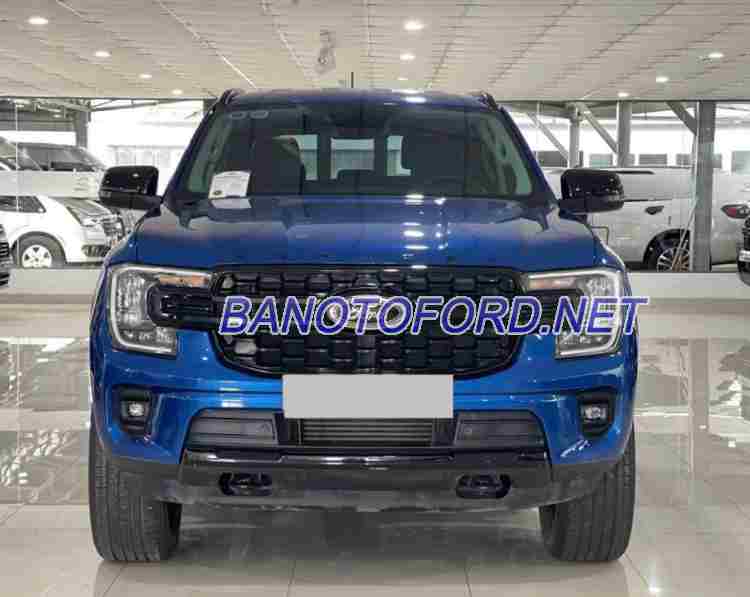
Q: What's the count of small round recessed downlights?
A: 10